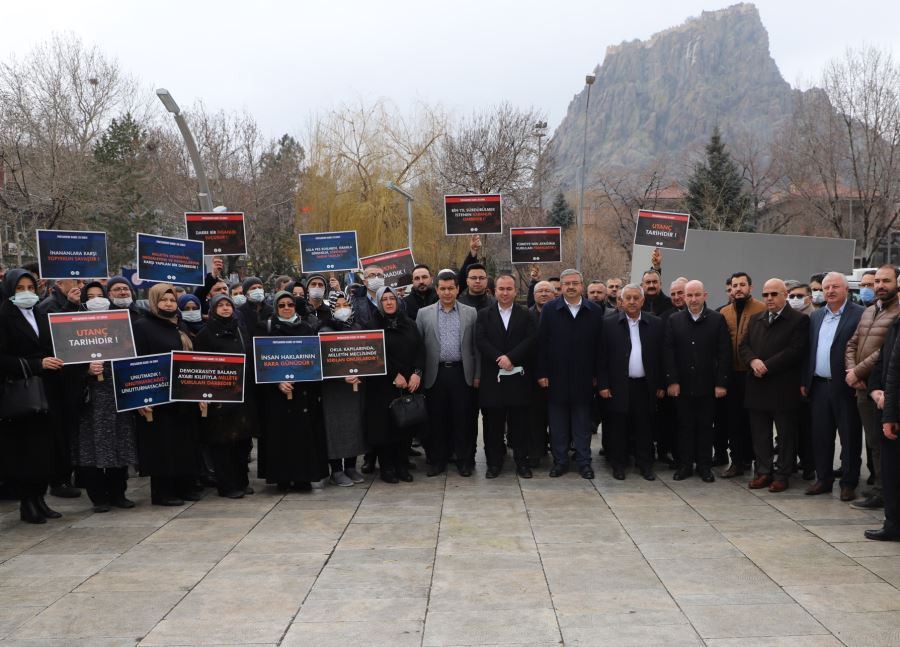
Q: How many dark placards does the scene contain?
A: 13